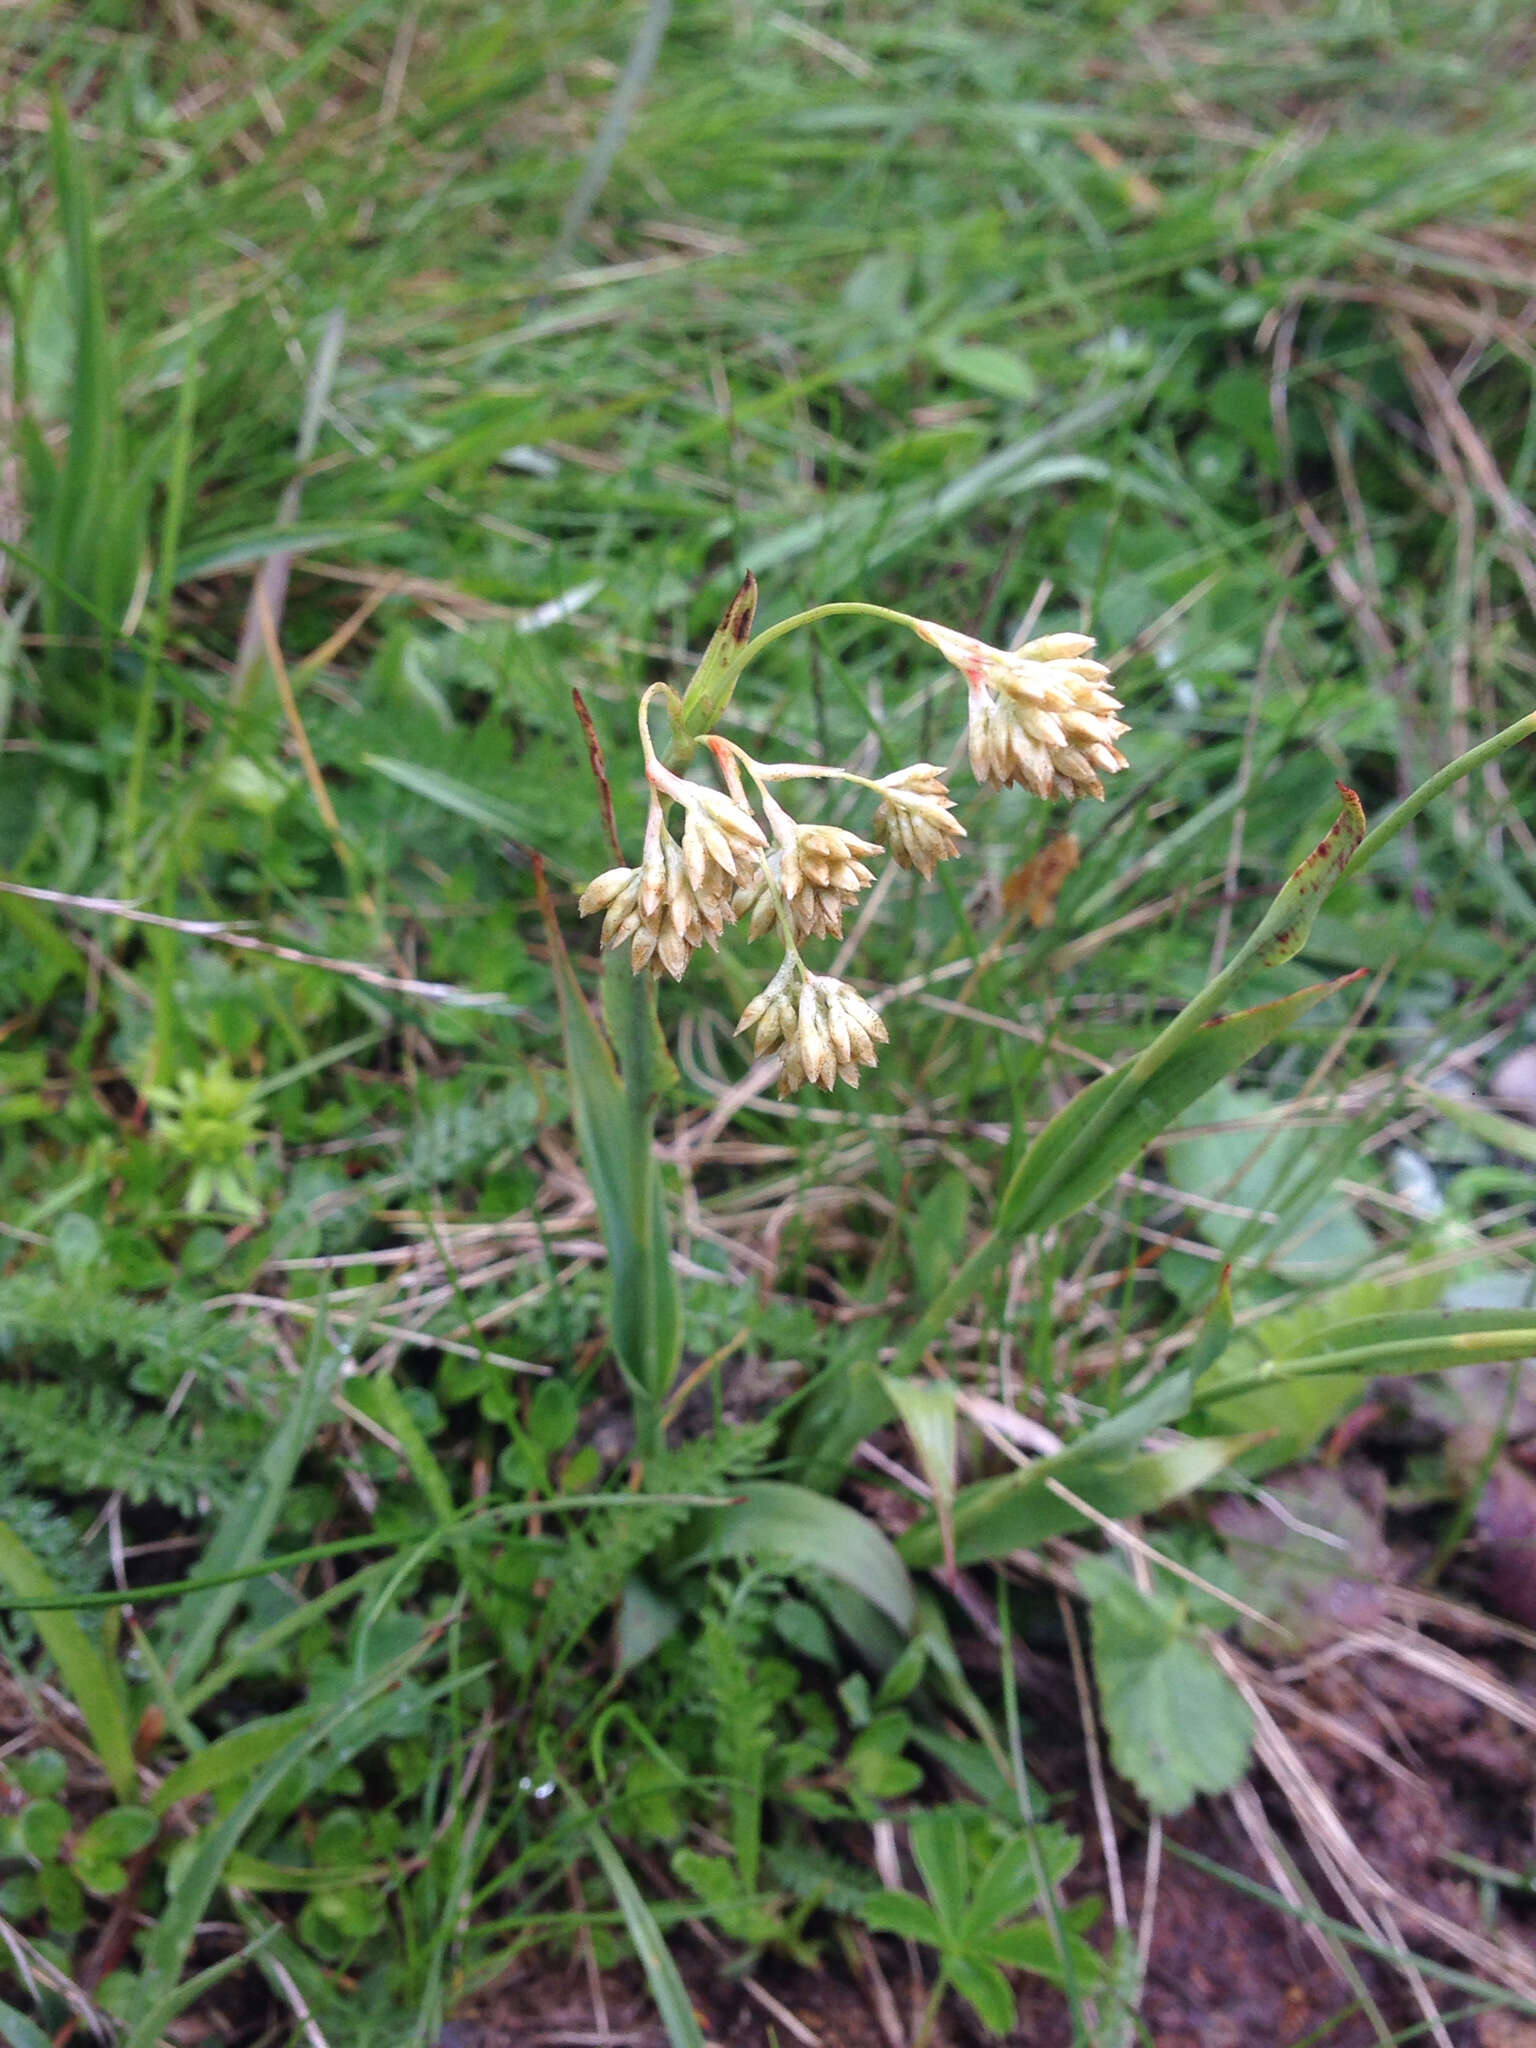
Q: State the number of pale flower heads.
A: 5